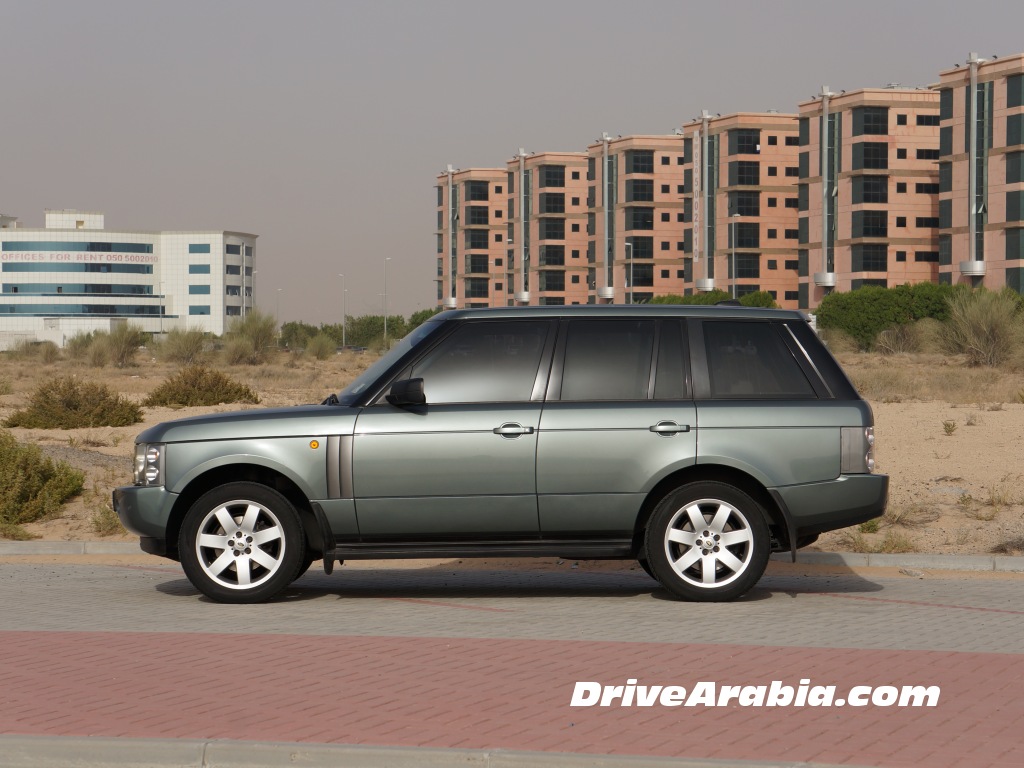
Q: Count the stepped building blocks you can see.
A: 6